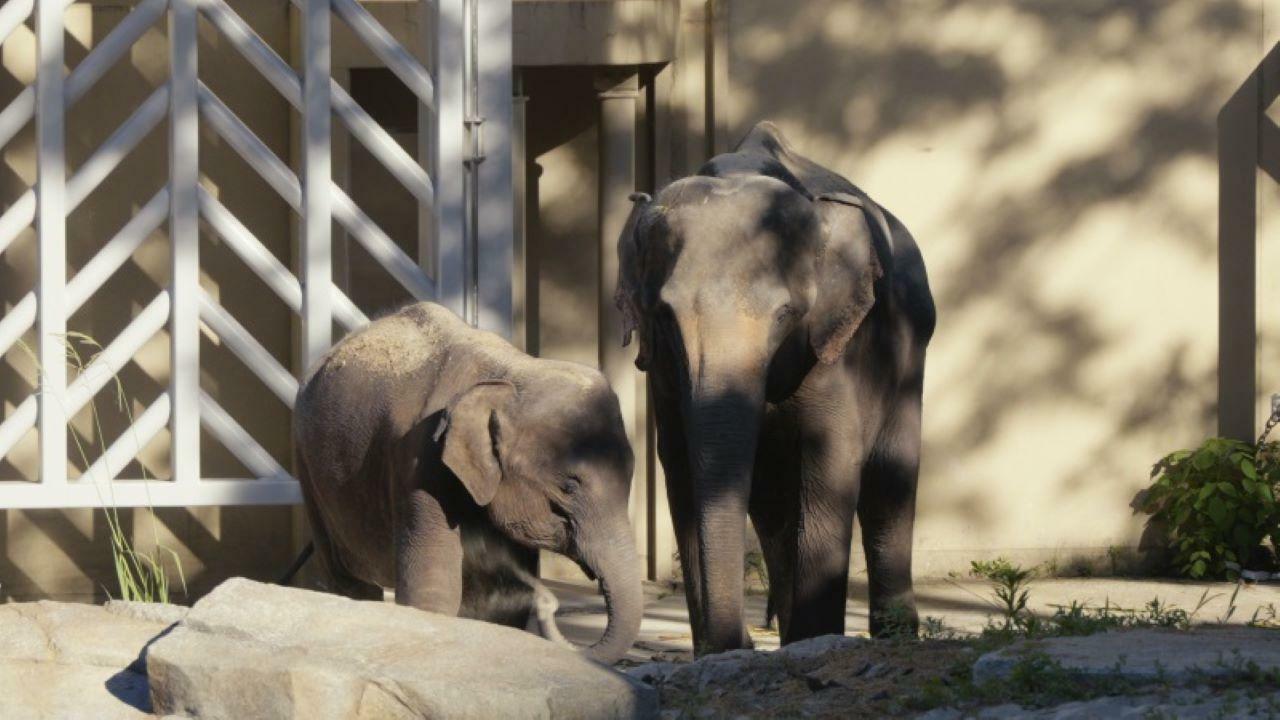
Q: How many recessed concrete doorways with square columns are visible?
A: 1